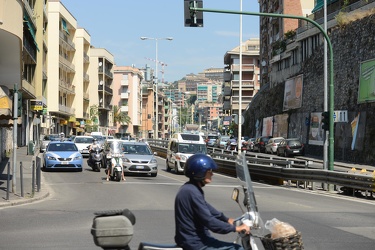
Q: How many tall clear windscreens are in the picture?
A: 2